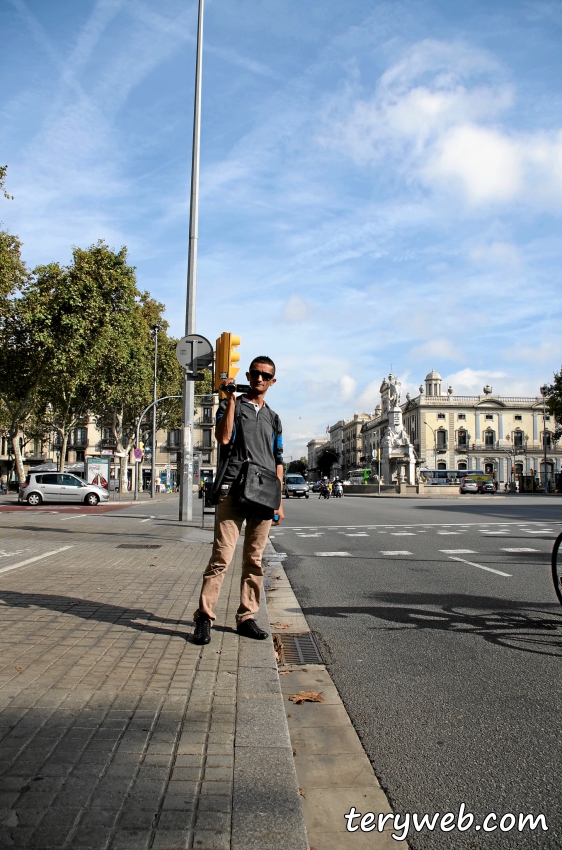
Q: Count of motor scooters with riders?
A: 2